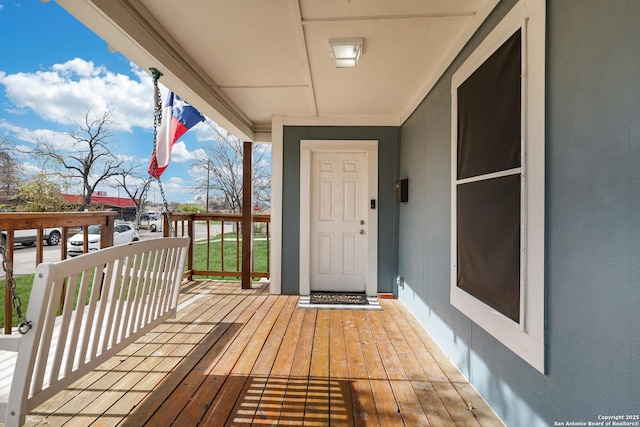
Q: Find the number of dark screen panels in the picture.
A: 2